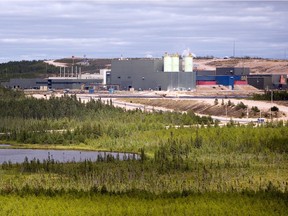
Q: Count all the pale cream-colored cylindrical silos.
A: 3